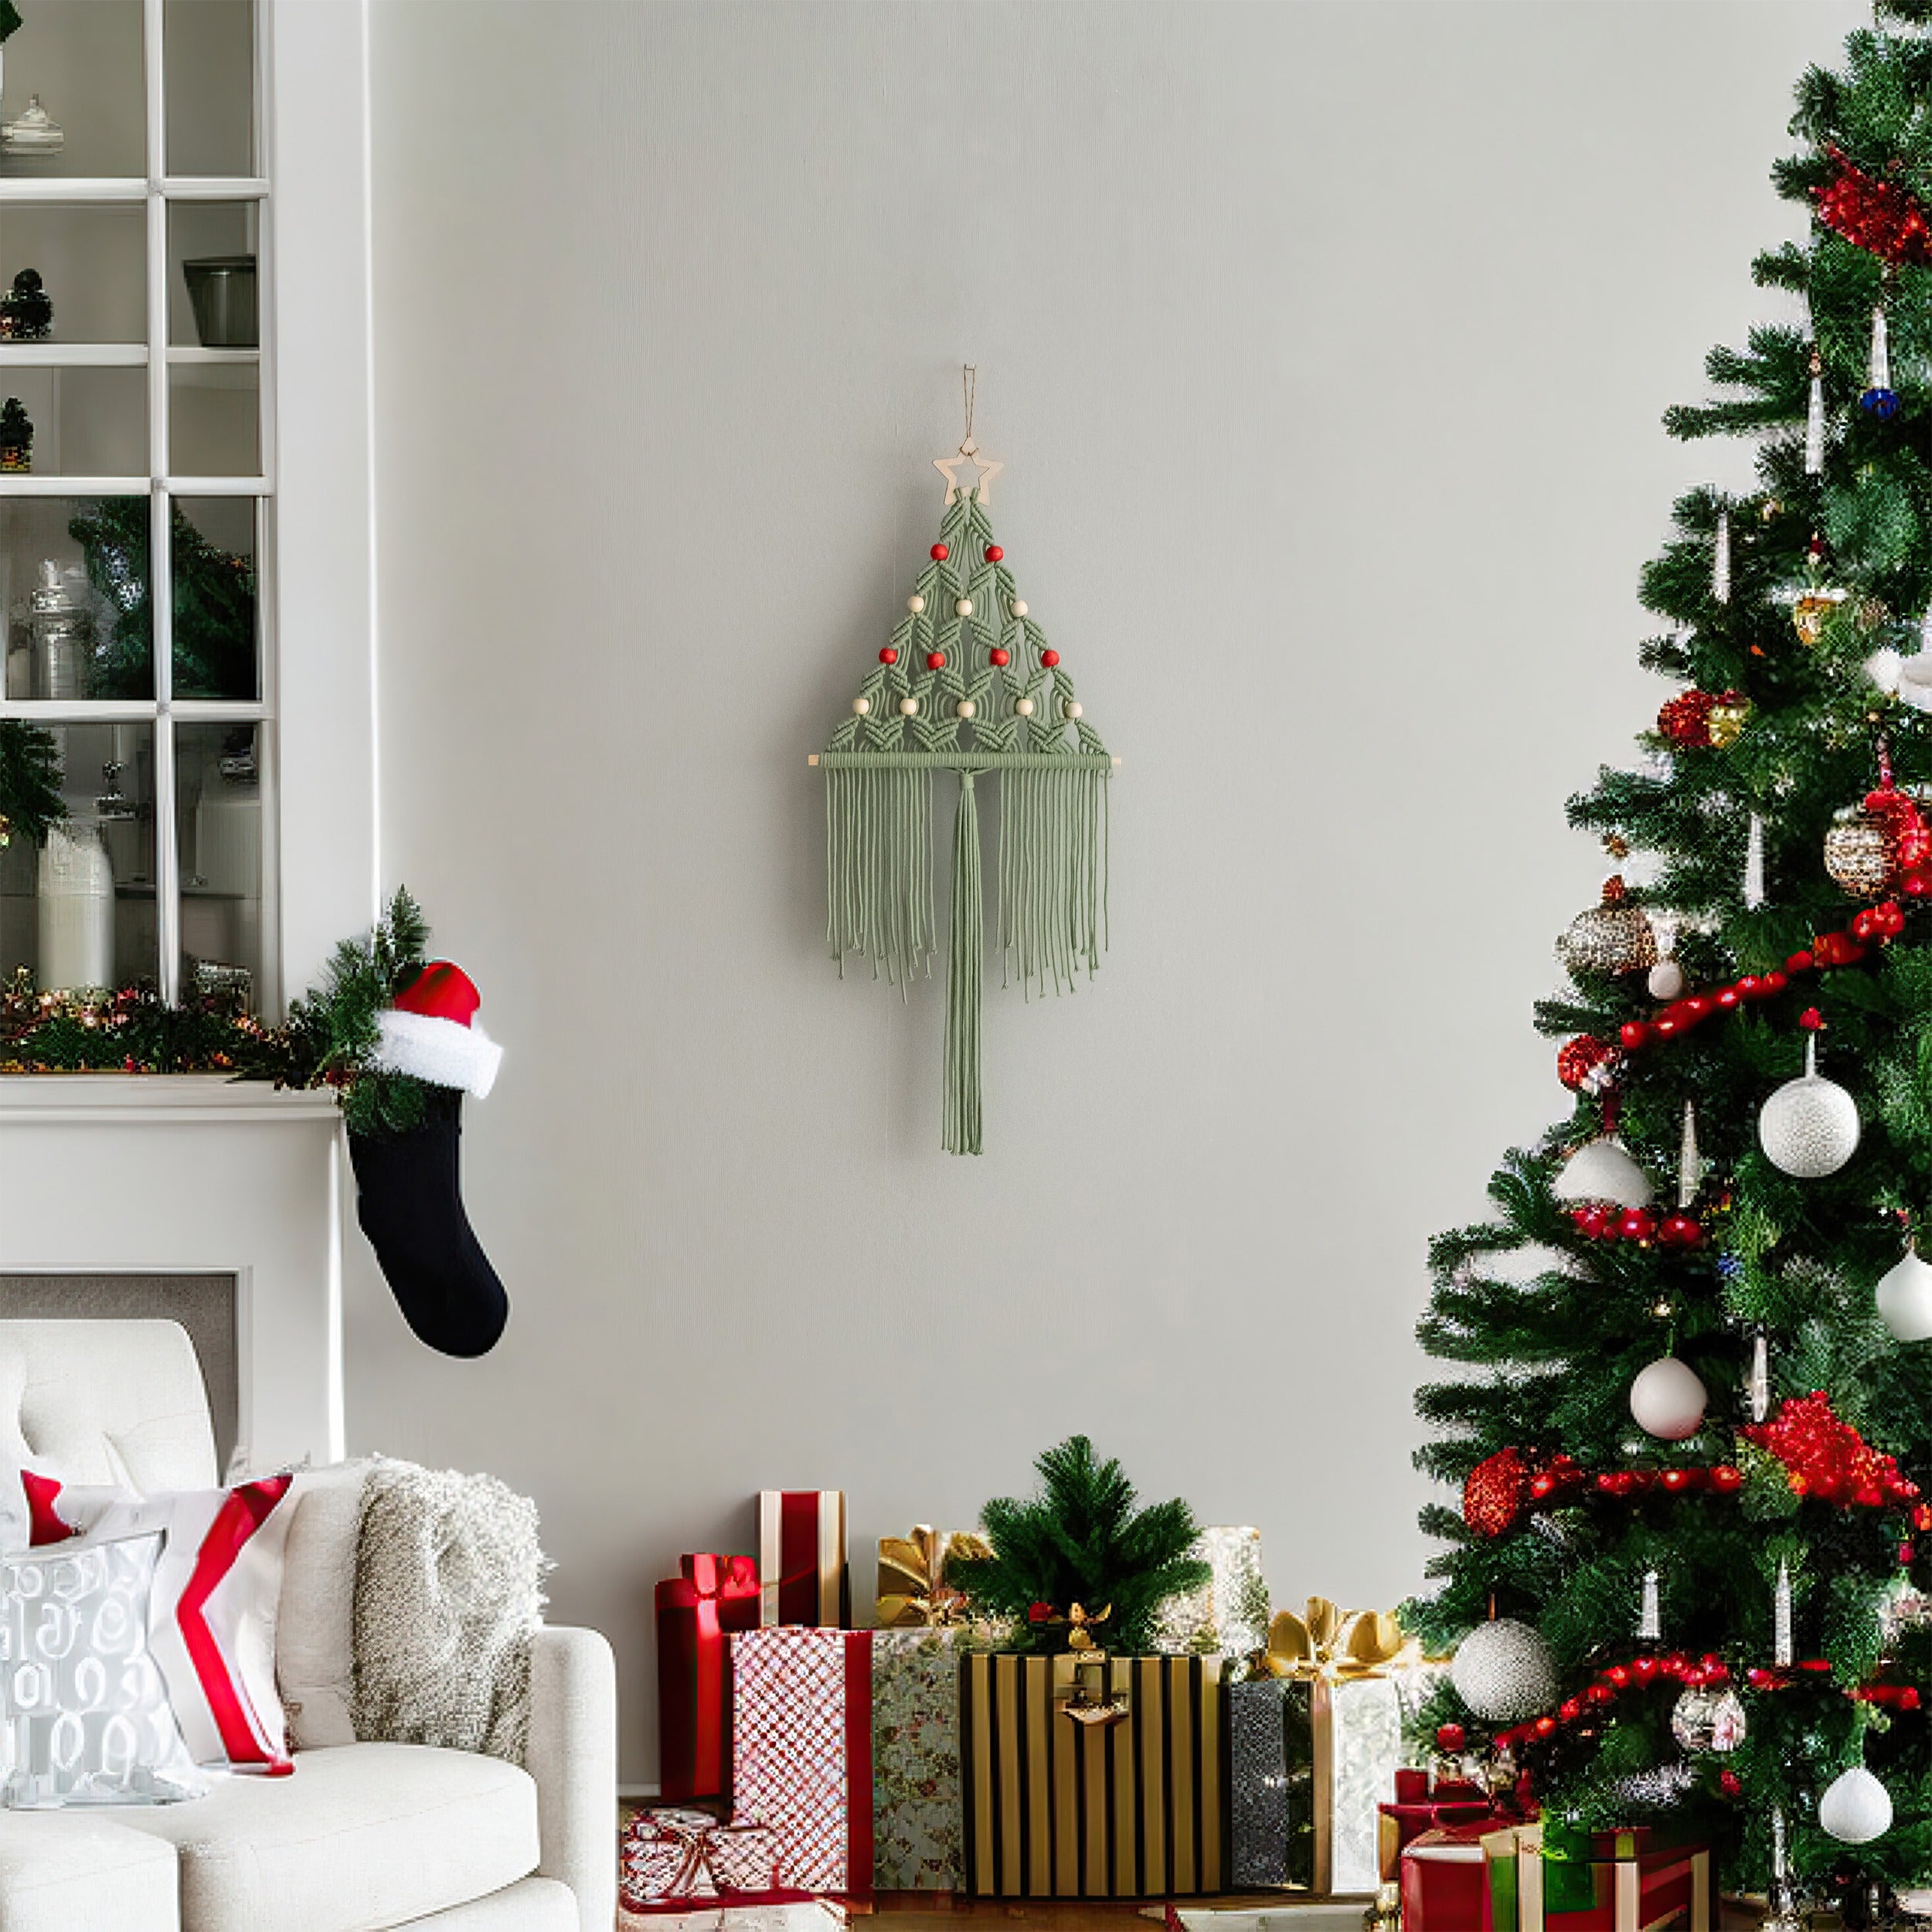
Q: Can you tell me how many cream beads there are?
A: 8